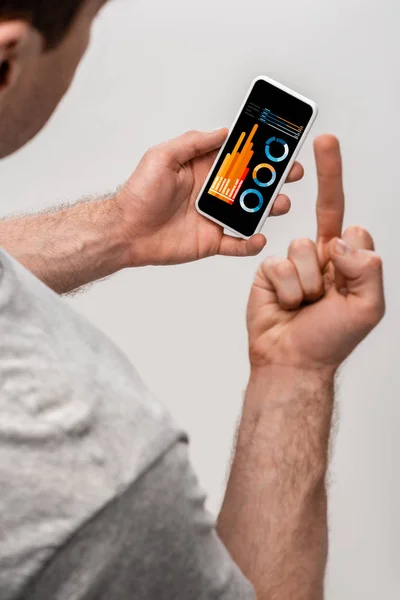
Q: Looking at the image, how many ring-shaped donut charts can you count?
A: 3